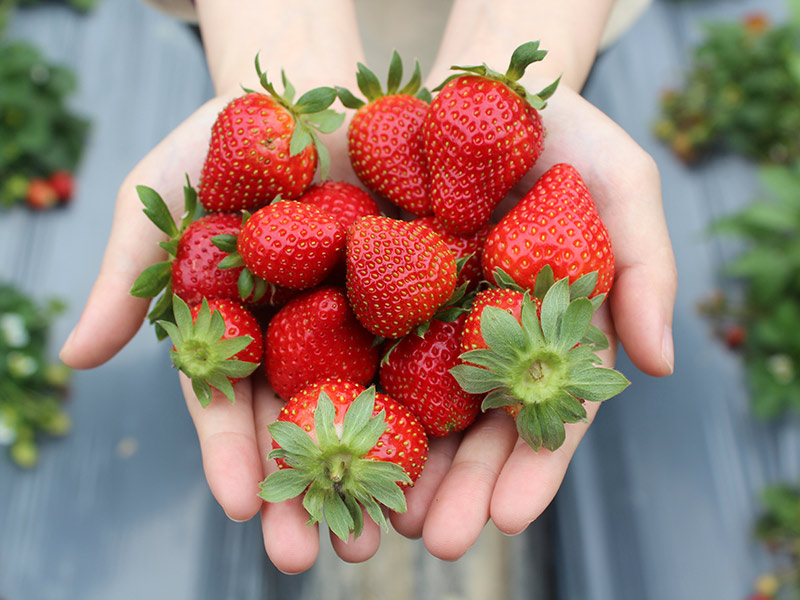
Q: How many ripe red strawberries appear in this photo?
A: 14